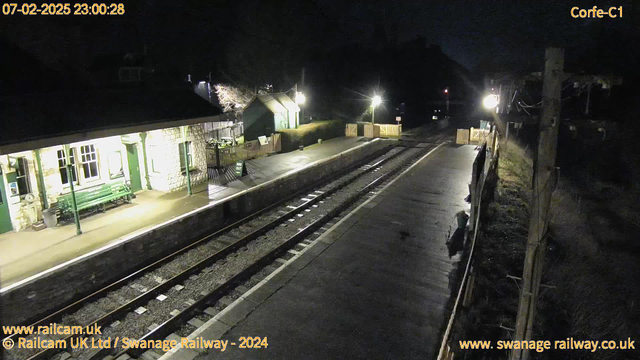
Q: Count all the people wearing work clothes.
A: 0